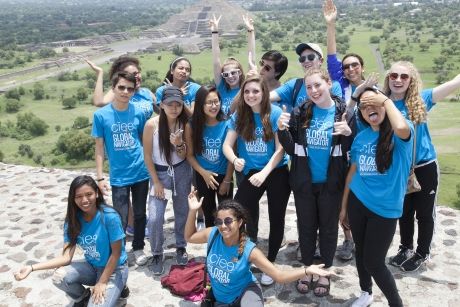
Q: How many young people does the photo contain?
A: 15